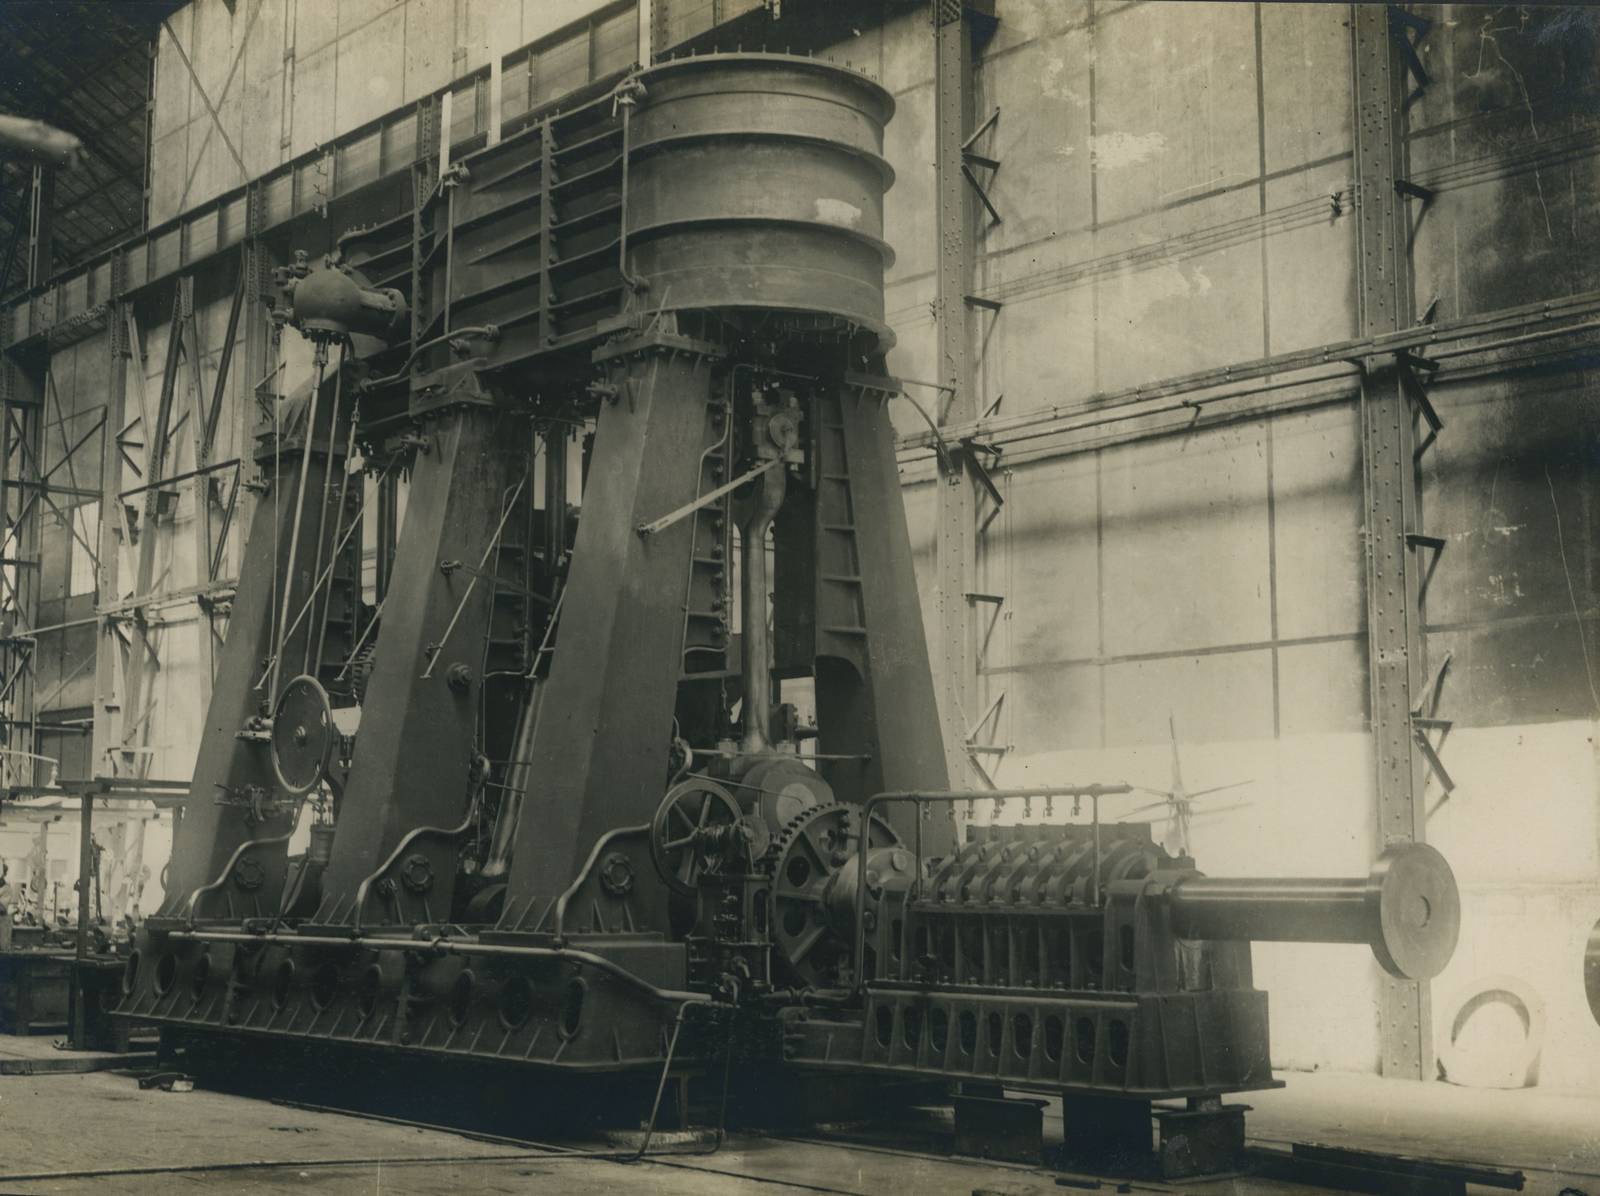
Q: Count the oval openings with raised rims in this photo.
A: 9